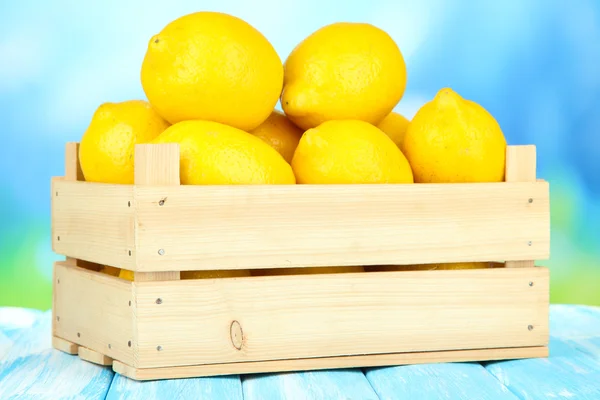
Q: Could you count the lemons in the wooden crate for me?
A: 8